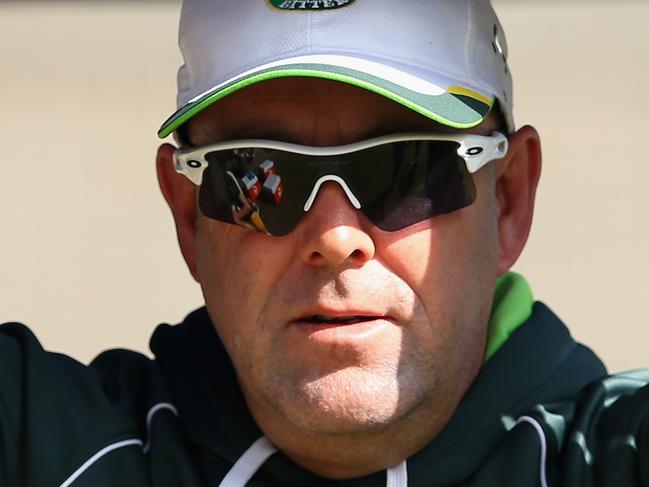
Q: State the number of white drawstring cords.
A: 2